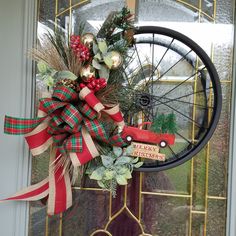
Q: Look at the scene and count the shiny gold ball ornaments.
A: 3